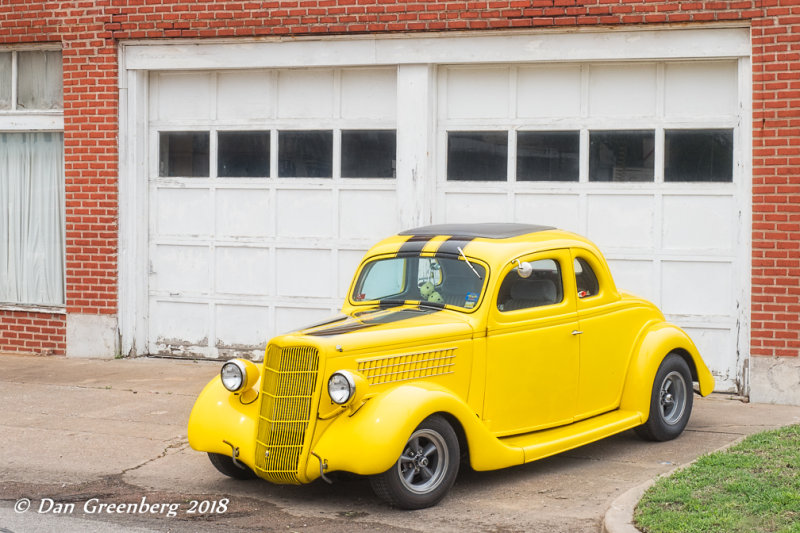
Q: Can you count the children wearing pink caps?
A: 0